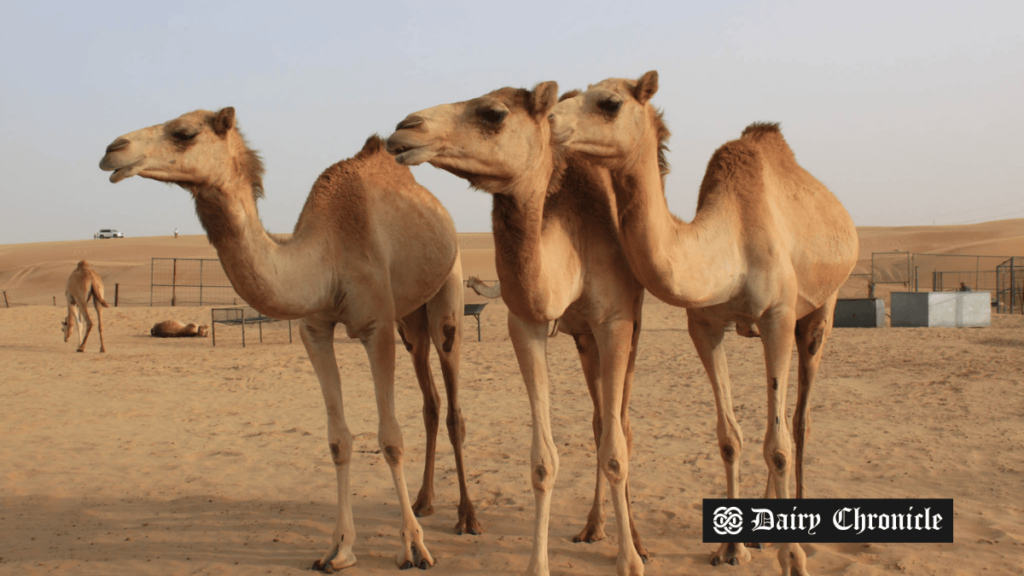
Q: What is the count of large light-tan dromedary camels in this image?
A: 3